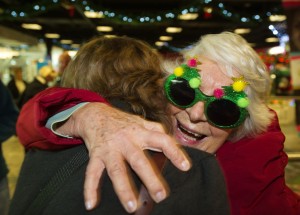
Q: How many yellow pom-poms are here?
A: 2